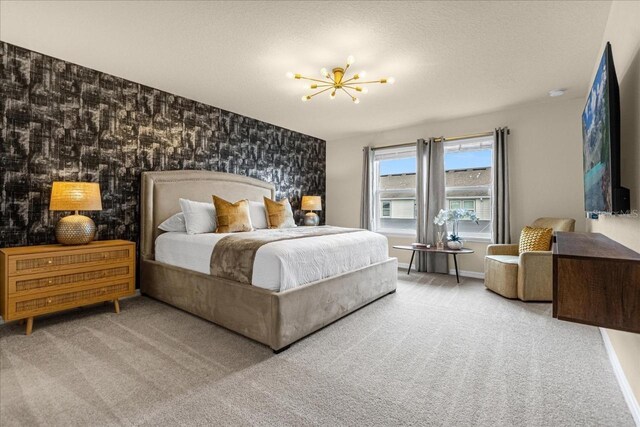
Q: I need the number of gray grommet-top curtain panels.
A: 4